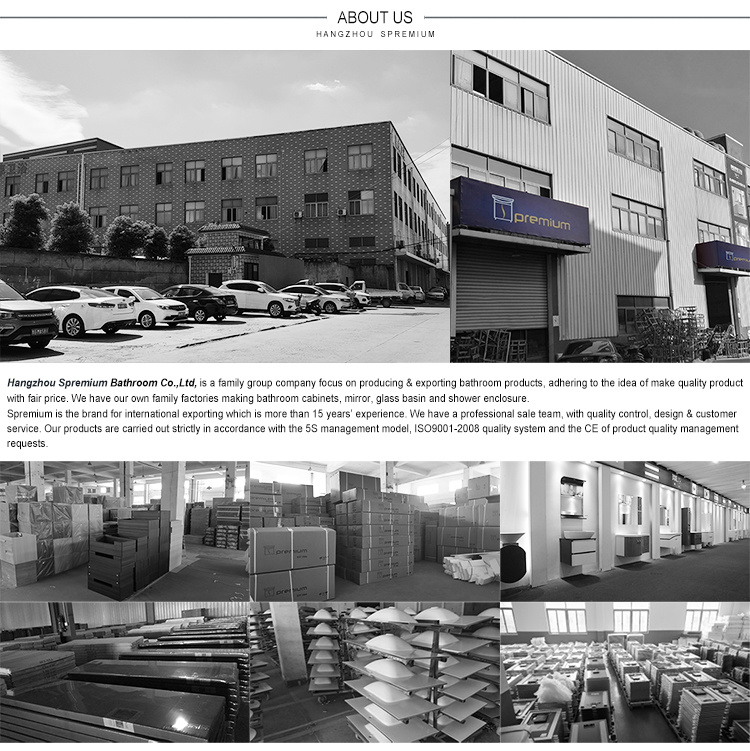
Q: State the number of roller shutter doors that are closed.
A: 1